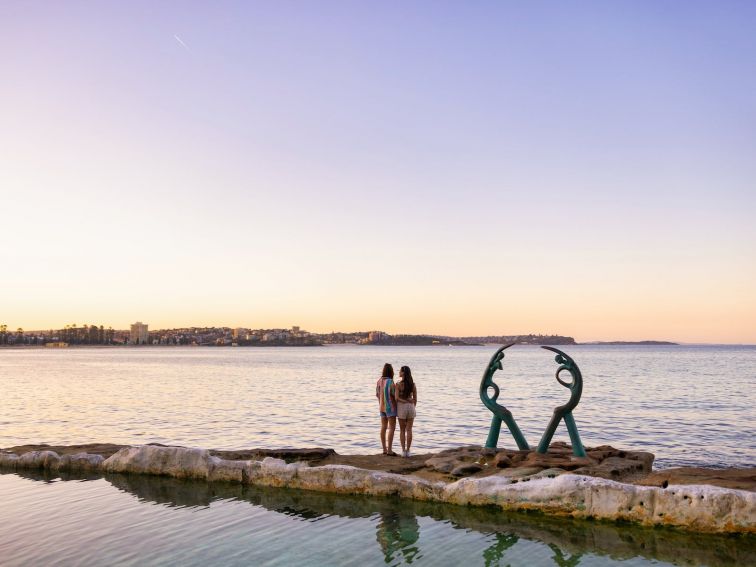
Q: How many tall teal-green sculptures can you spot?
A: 2